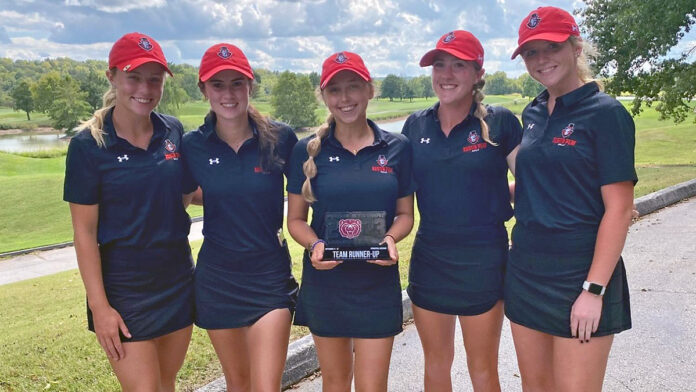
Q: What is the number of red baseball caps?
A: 5